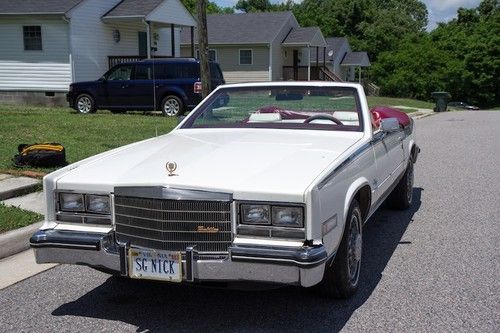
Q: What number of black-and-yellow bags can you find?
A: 1